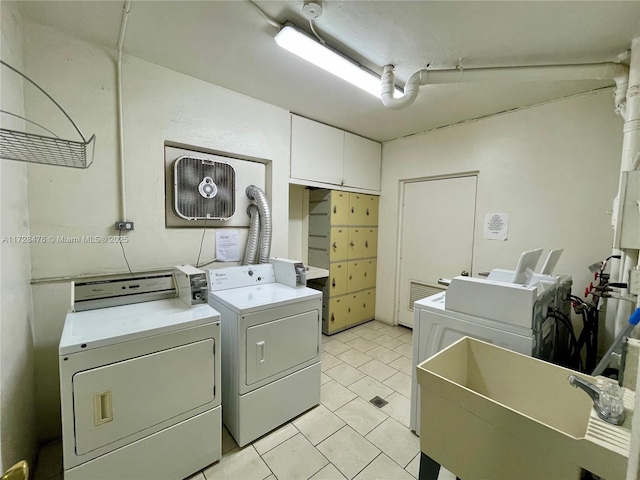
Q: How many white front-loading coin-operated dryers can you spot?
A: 2